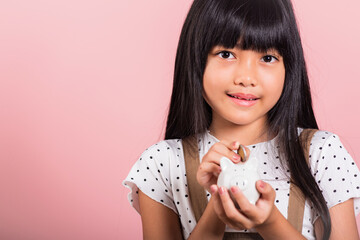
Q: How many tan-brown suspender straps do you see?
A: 2